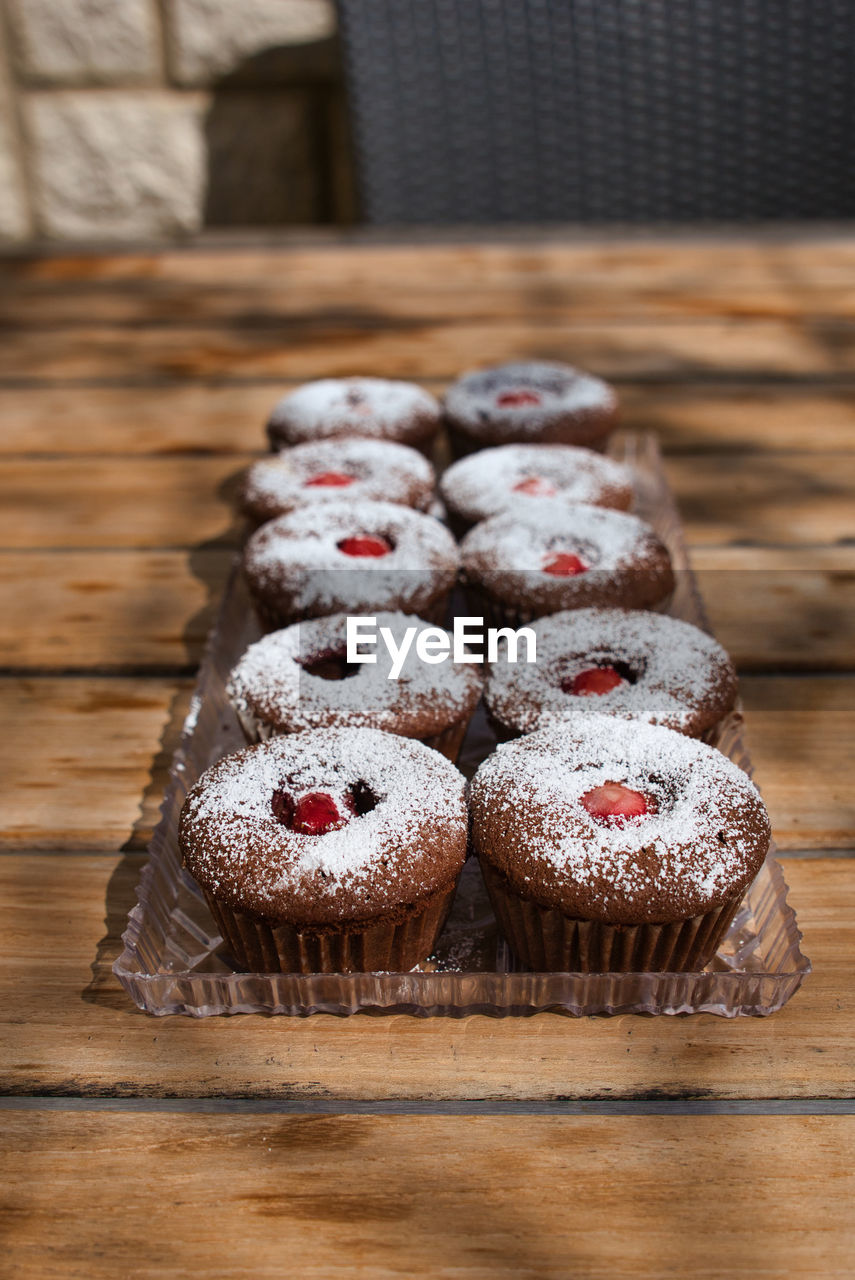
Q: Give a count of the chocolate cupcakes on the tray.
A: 10